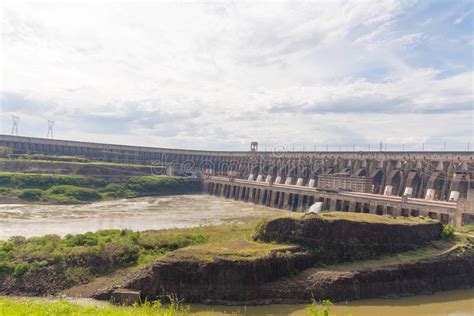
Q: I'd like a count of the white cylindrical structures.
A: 11